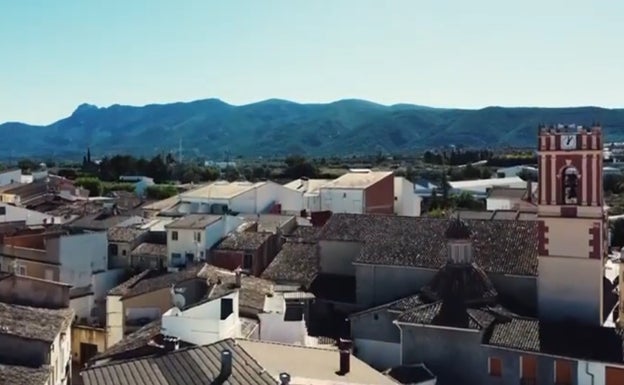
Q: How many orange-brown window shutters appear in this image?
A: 4